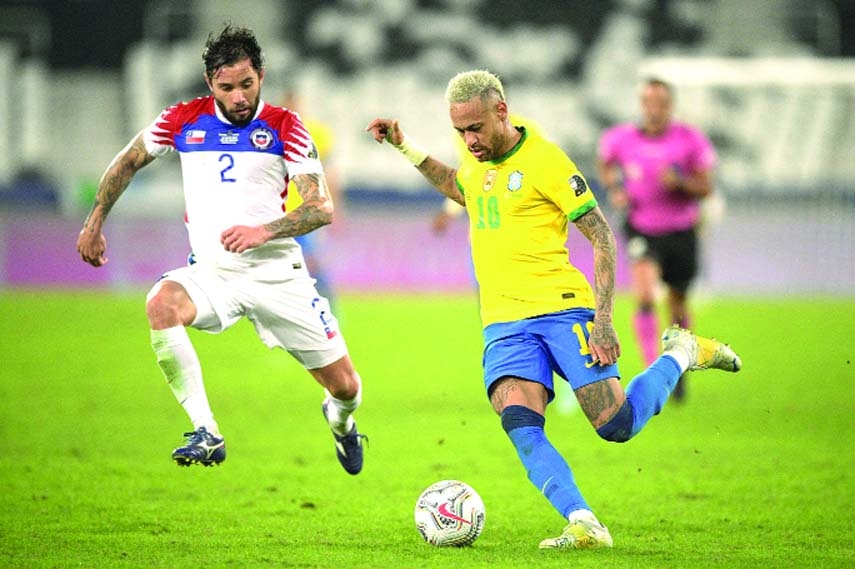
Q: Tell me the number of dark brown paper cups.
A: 0